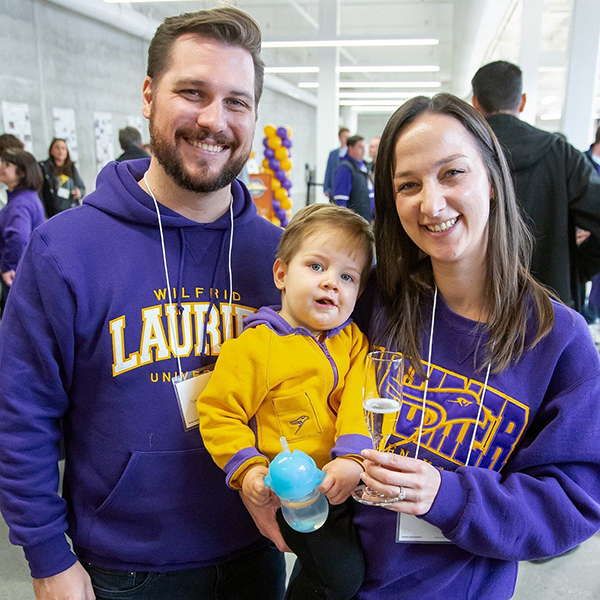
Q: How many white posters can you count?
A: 4